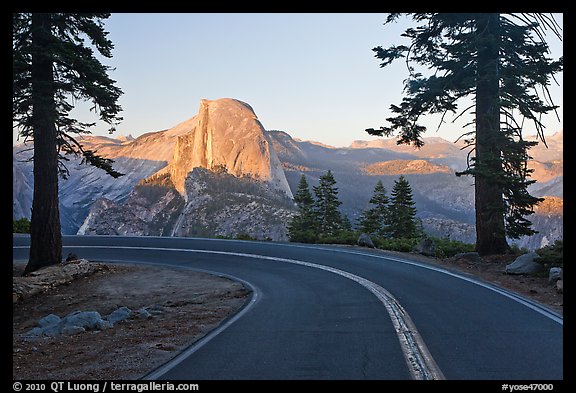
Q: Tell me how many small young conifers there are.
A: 4